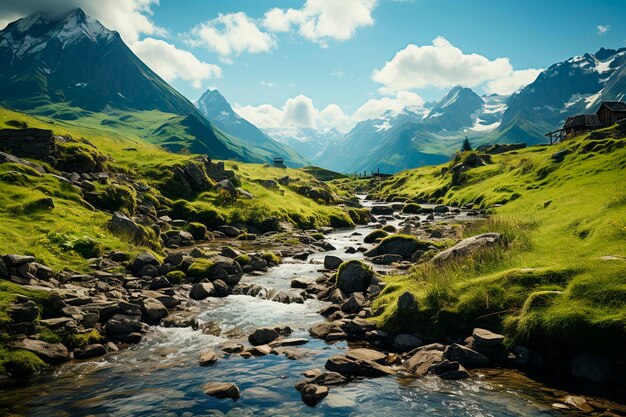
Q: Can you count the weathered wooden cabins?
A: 2